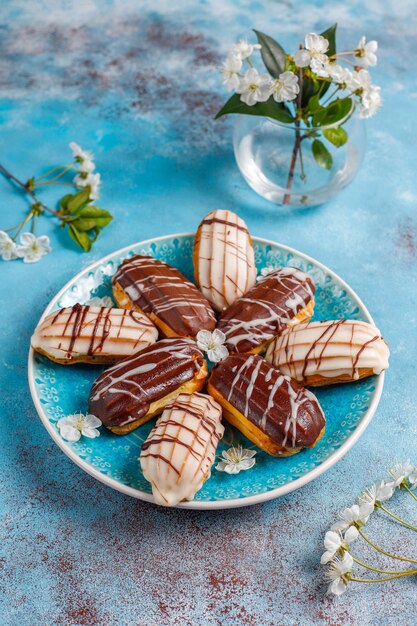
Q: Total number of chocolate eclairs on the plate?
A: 4